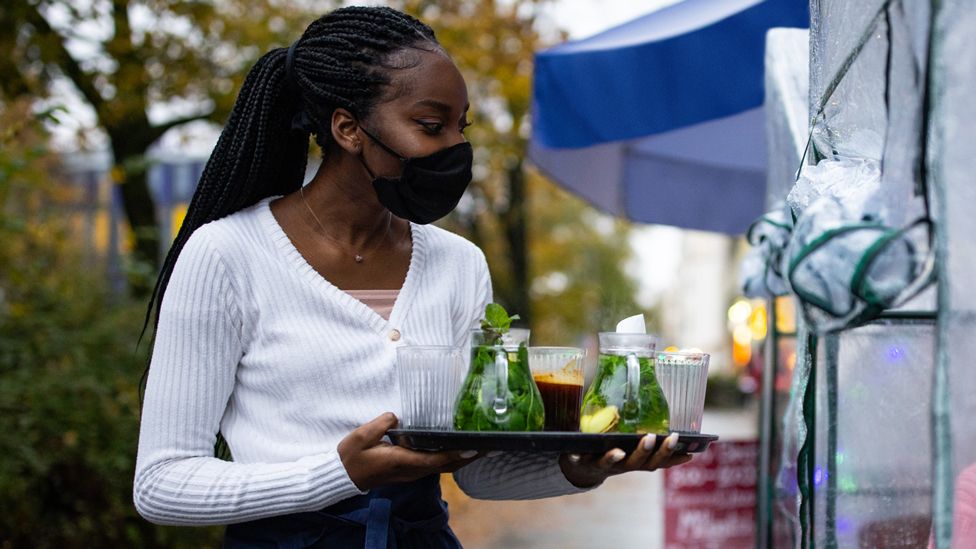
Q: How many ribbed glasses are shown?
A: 3